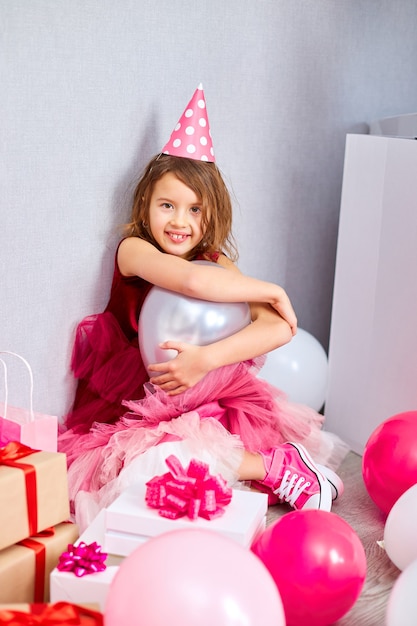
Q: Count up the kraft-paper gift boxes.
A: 3